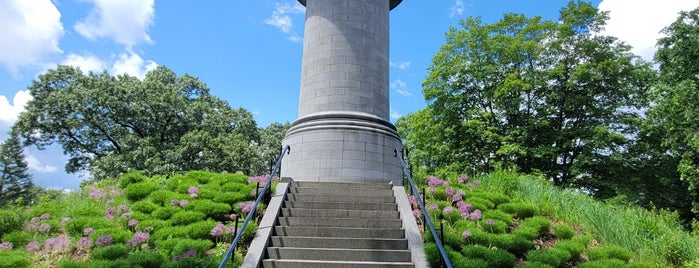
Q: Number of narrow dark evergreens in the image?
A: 1